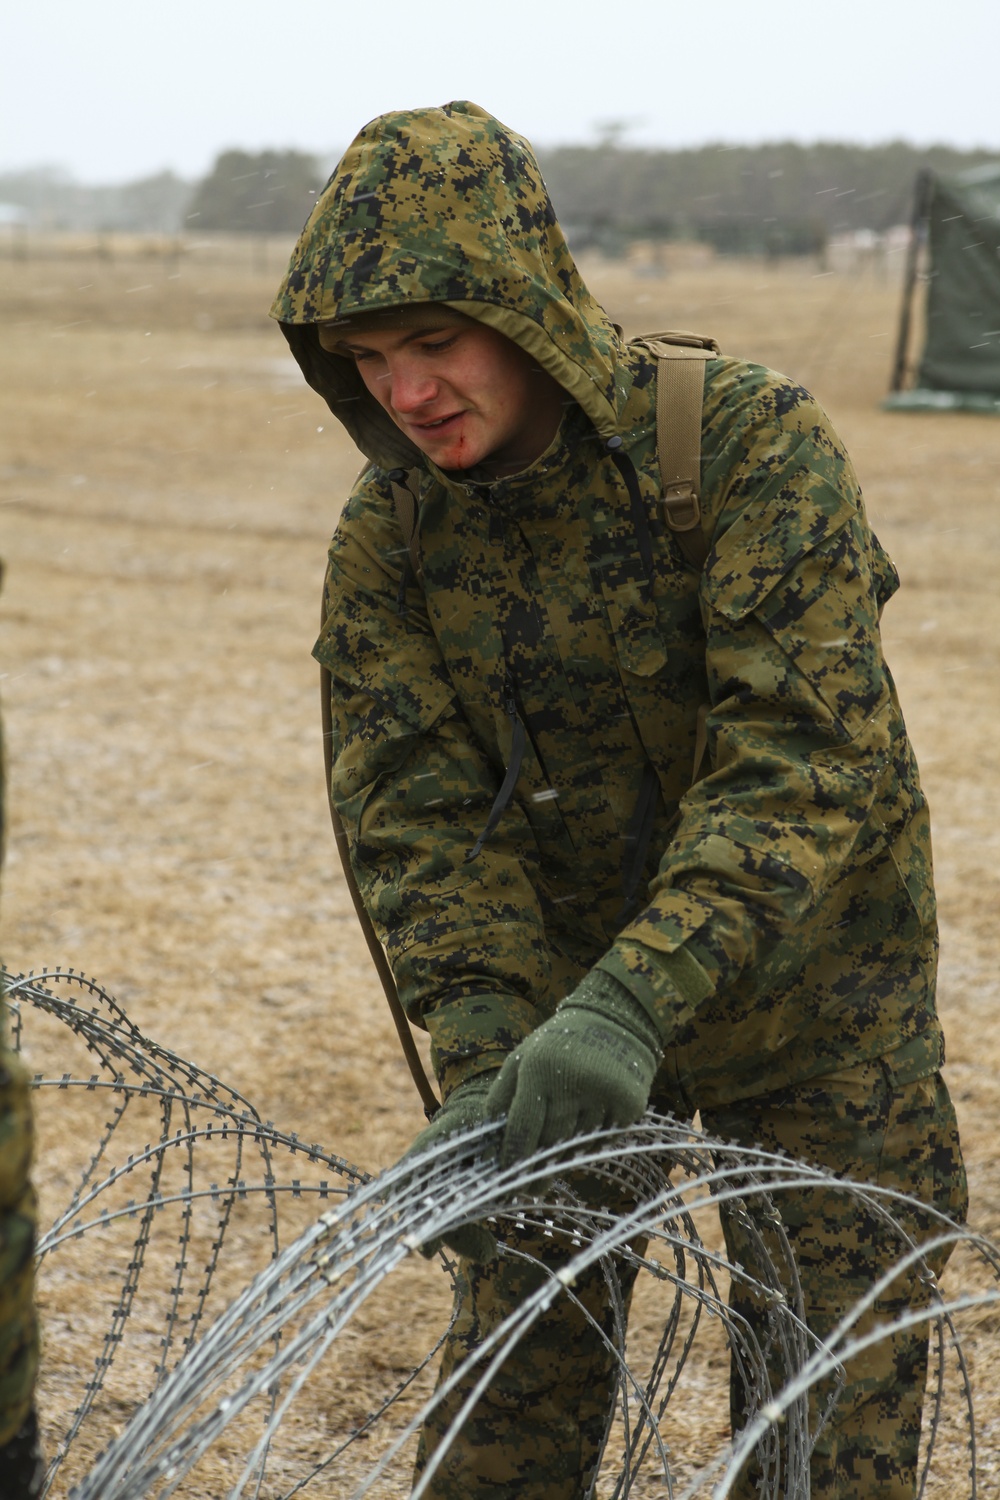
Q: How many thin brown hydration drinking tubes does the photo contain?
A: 1